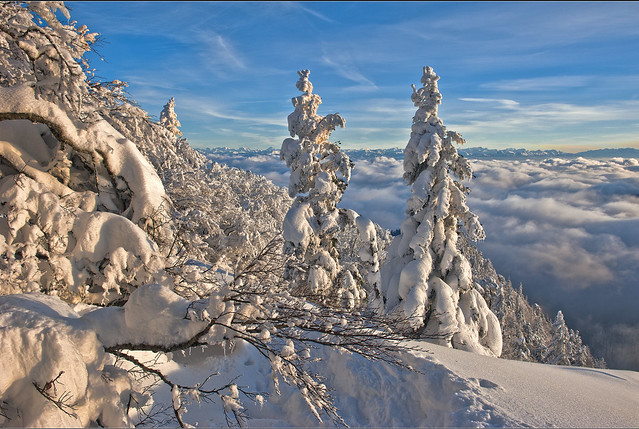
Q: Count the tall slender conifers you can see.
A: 2